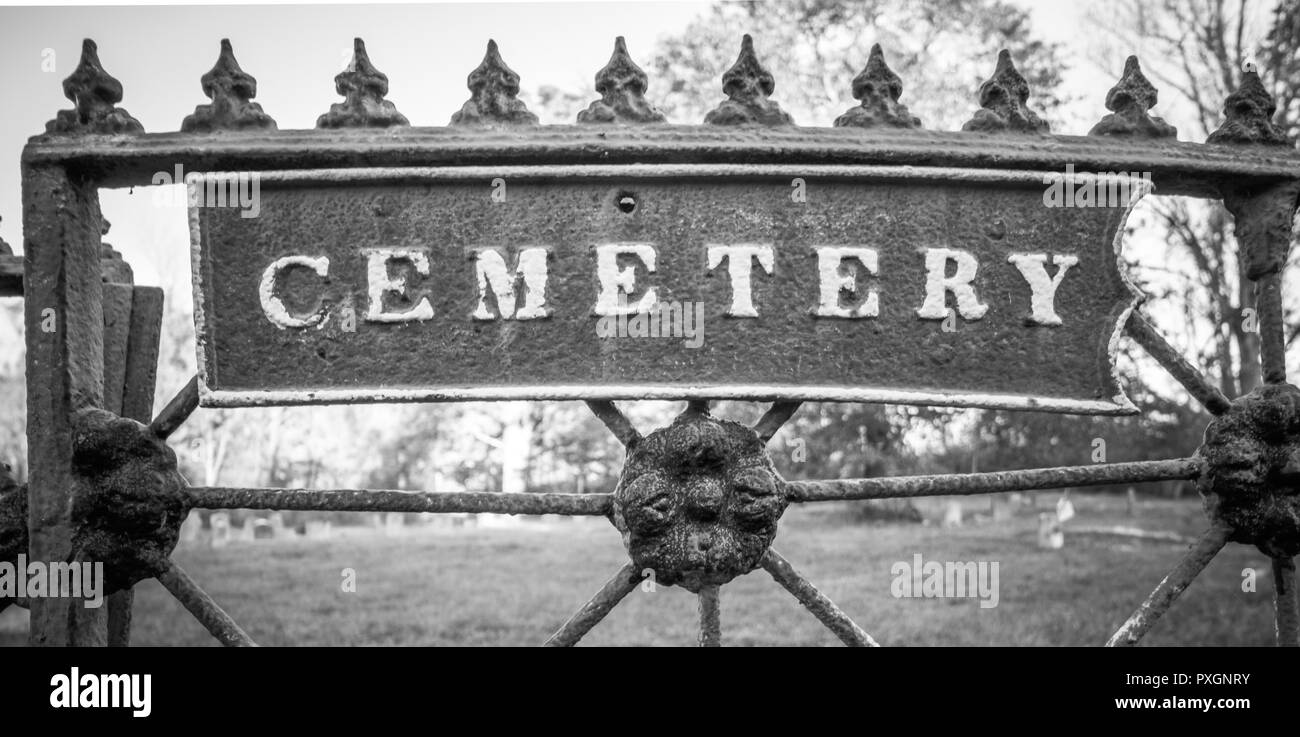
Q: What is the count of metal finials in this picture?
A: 10